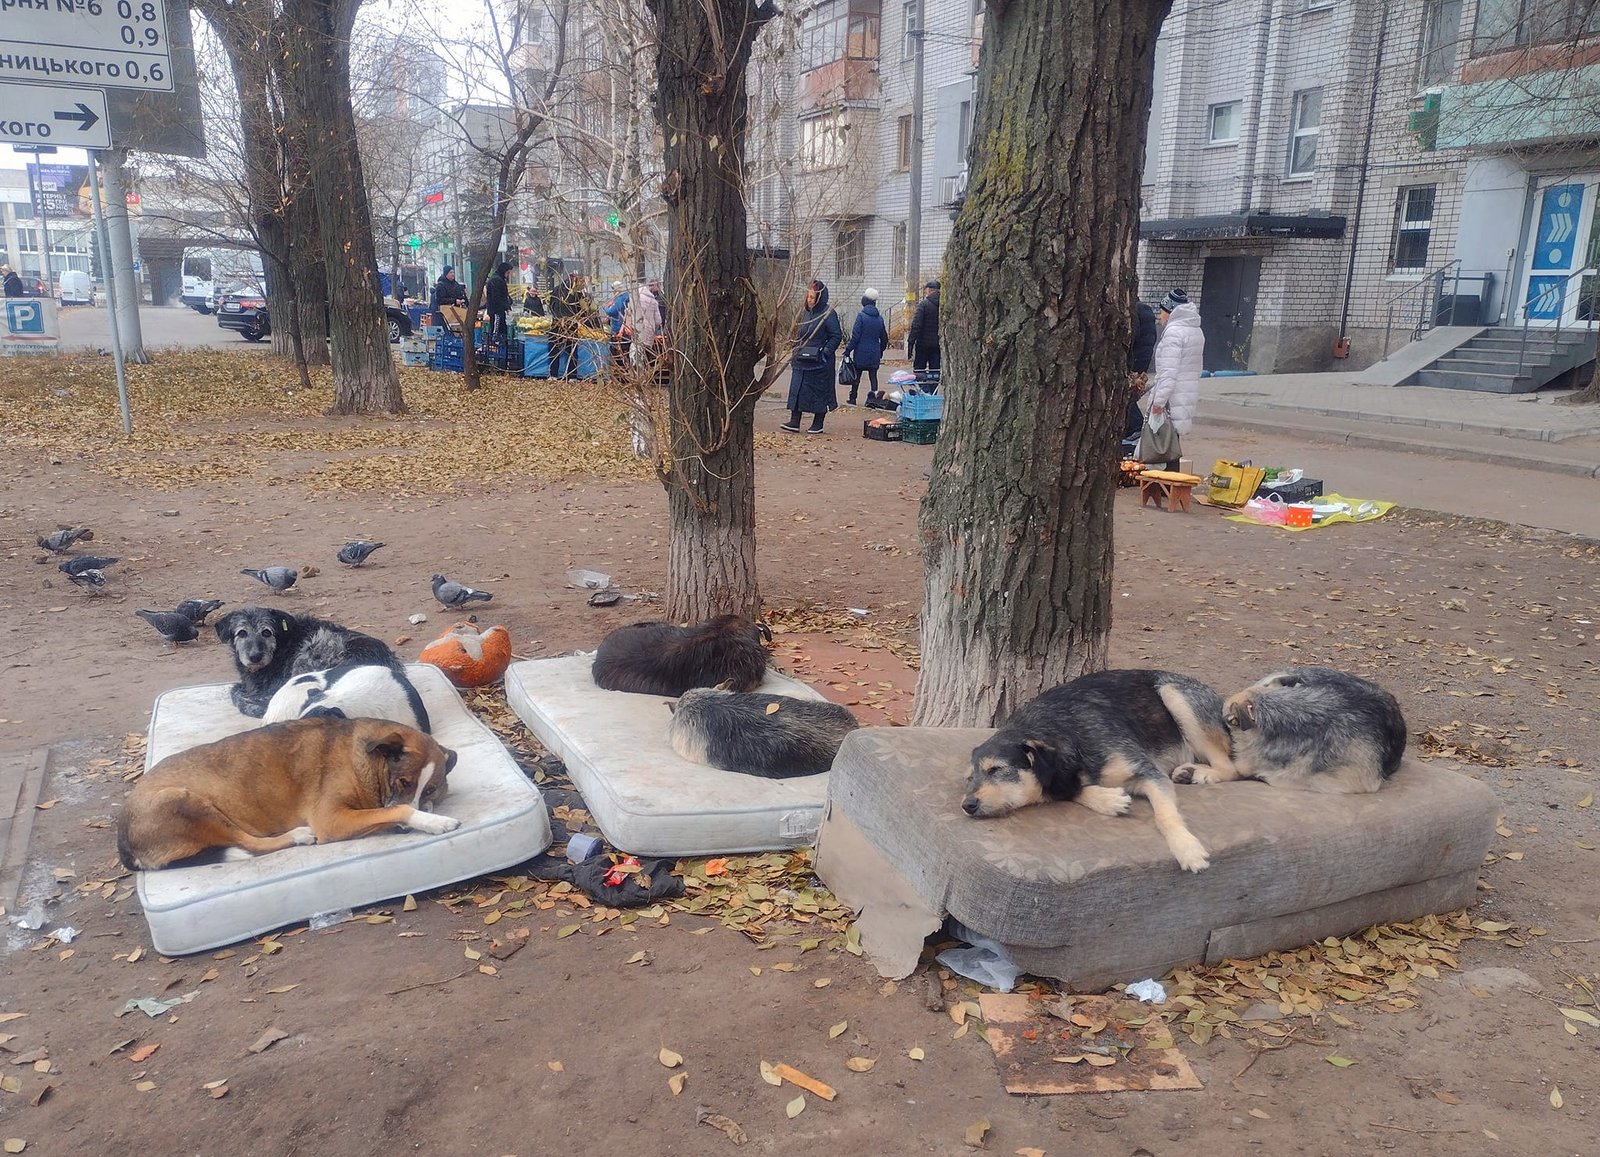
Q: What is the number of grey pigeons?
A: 8